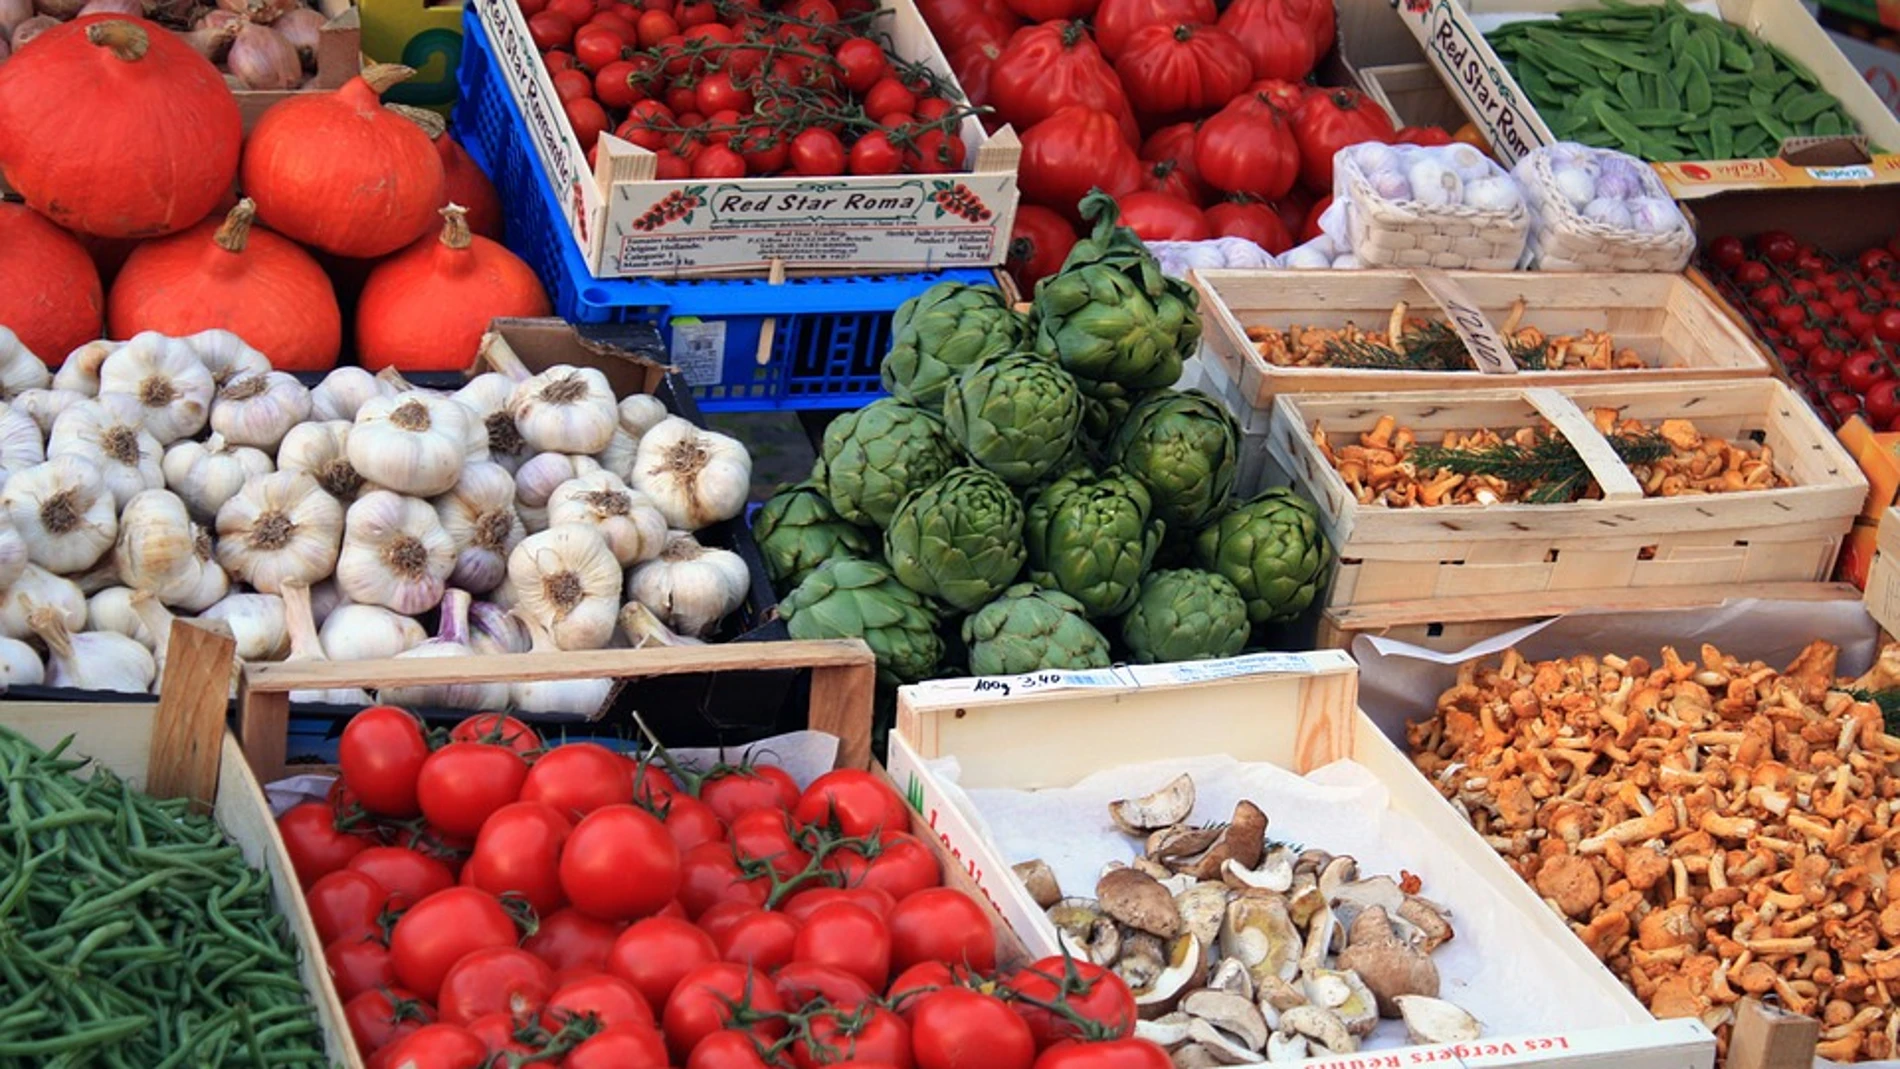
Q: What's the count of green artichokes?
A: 12